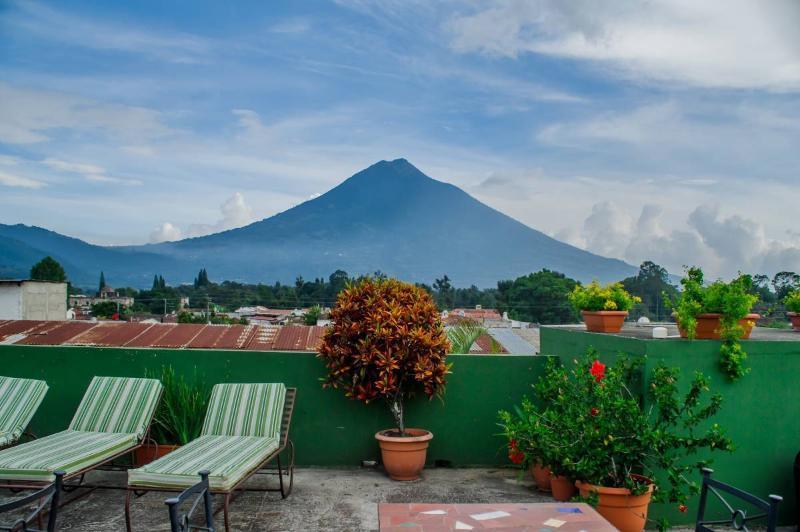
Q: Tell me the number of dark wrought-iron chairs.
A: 3